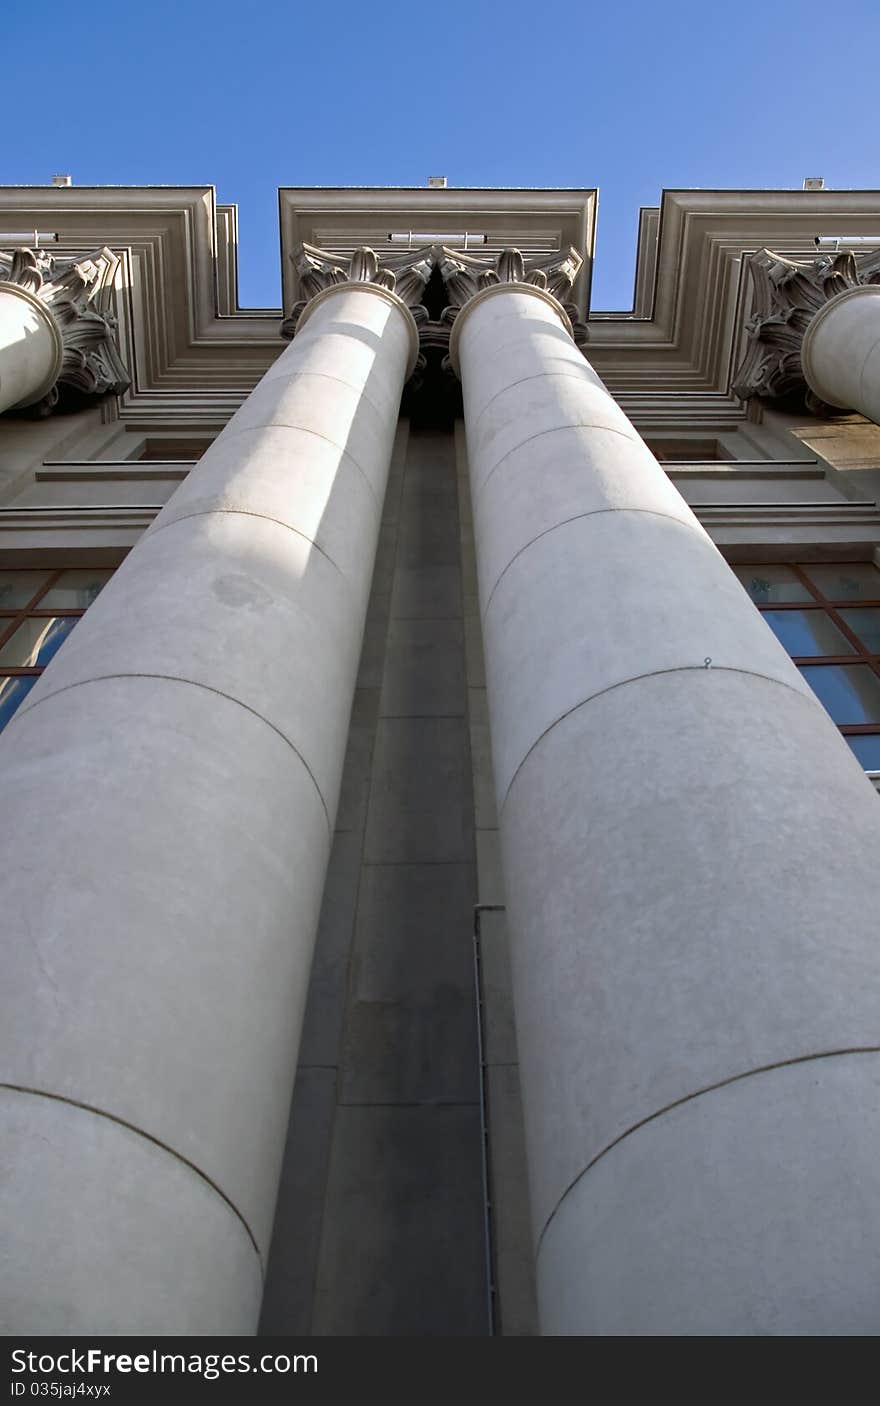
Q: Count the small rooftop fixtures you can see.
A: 3